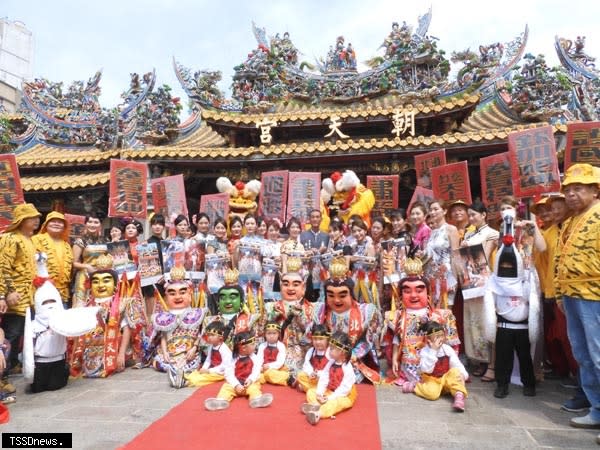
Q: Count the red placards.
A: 14